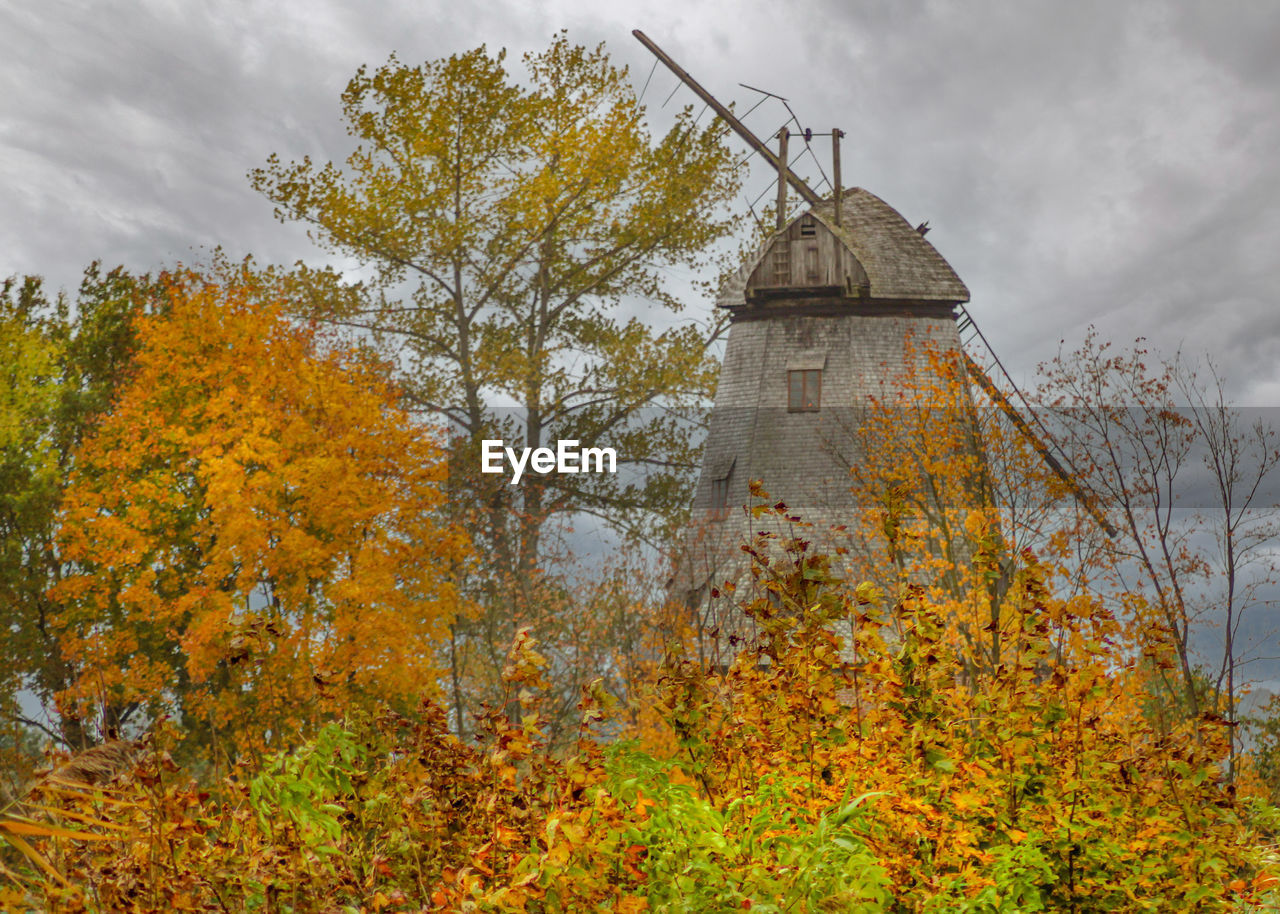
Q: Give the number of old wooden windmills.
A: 1